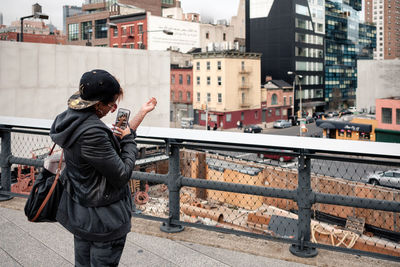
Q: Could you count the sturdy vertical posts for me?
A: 3